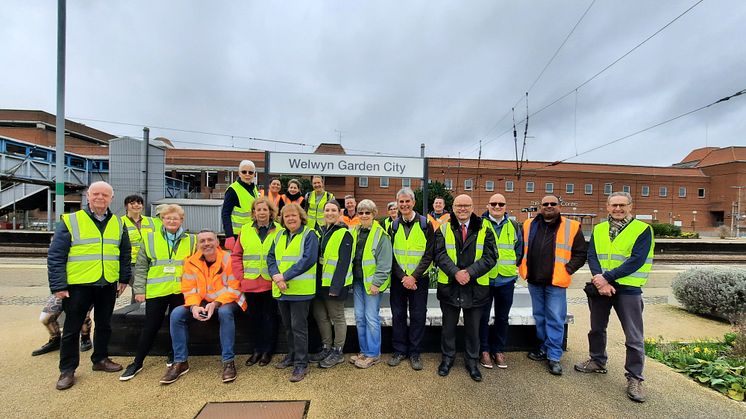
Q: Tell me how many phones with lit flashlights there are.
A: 0